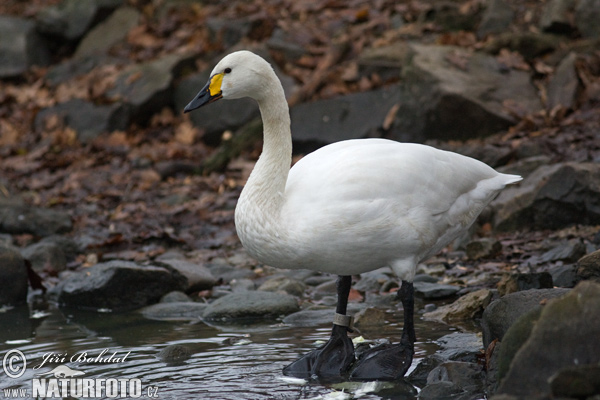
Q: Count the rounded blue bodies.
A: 0